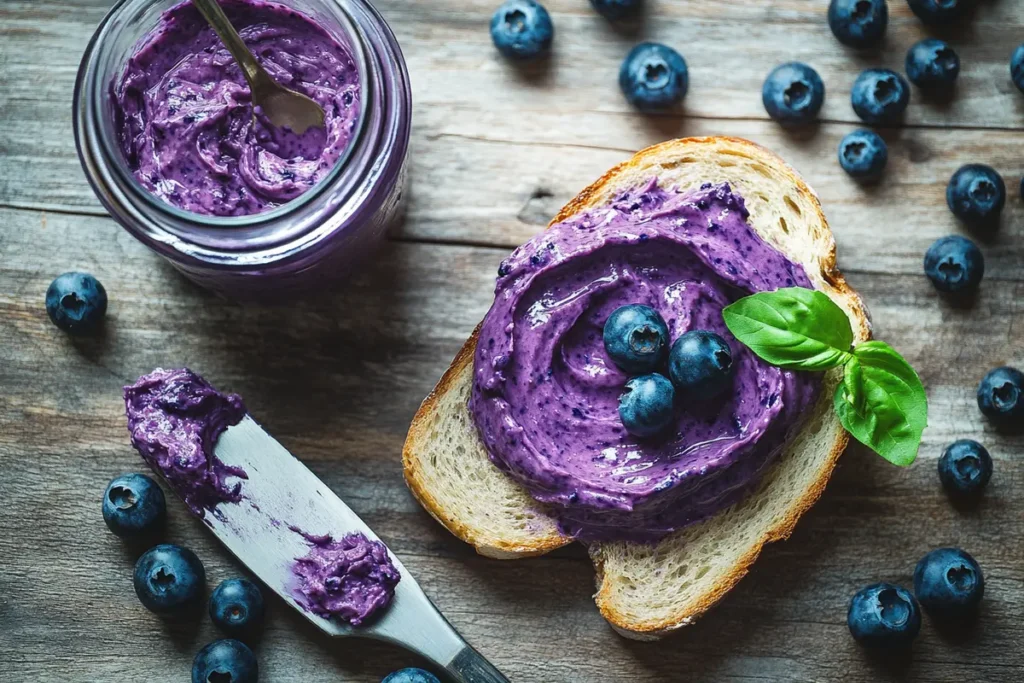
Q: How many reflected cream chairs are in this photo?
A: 0